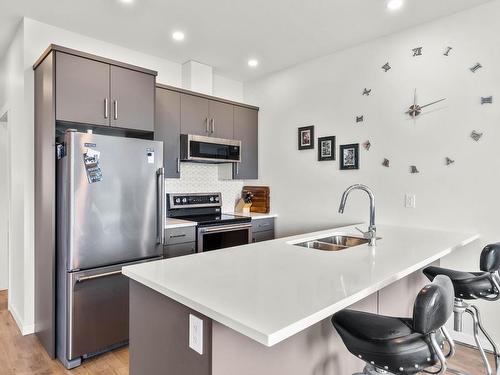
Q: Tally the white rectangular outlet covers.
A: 2